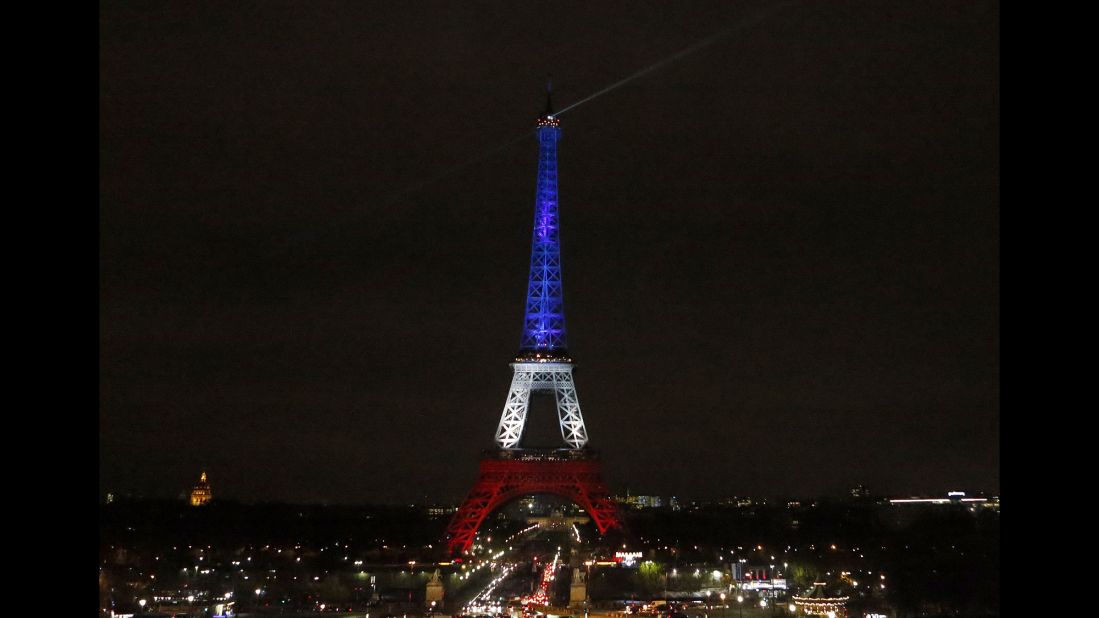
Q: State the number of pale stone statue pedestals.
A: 2